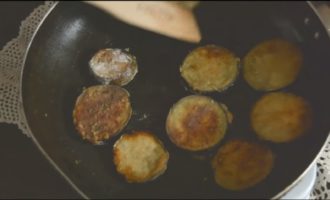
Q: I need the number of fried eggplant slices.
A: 8